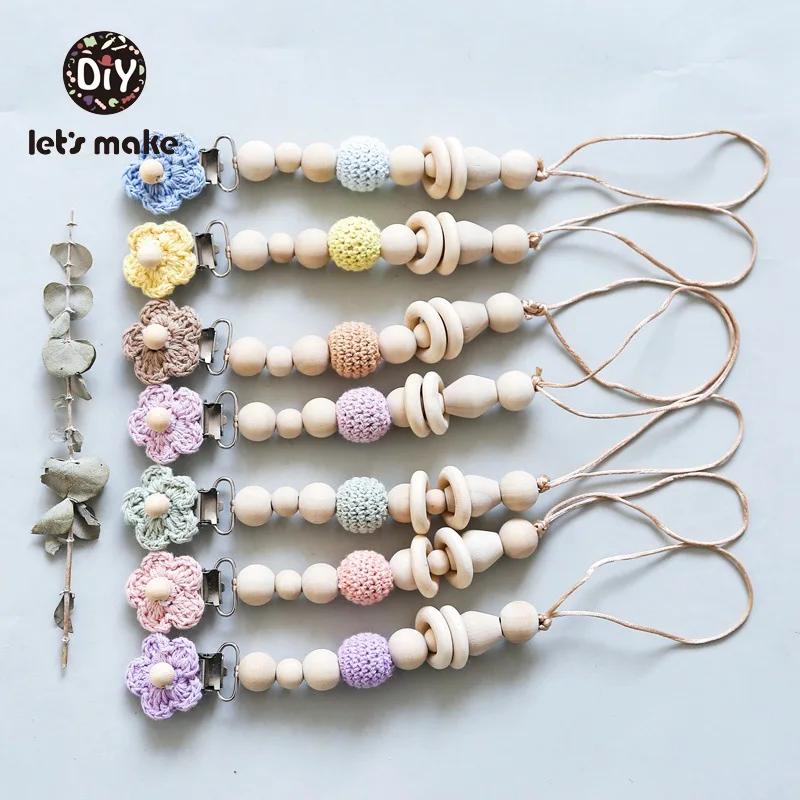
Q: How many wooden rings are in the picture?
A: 14